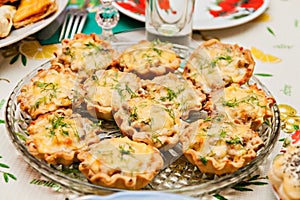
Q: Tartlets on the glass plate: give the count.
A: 11